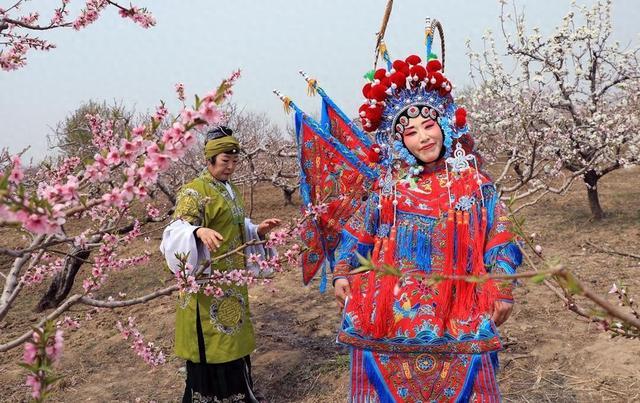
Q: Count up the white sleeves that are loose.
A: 2